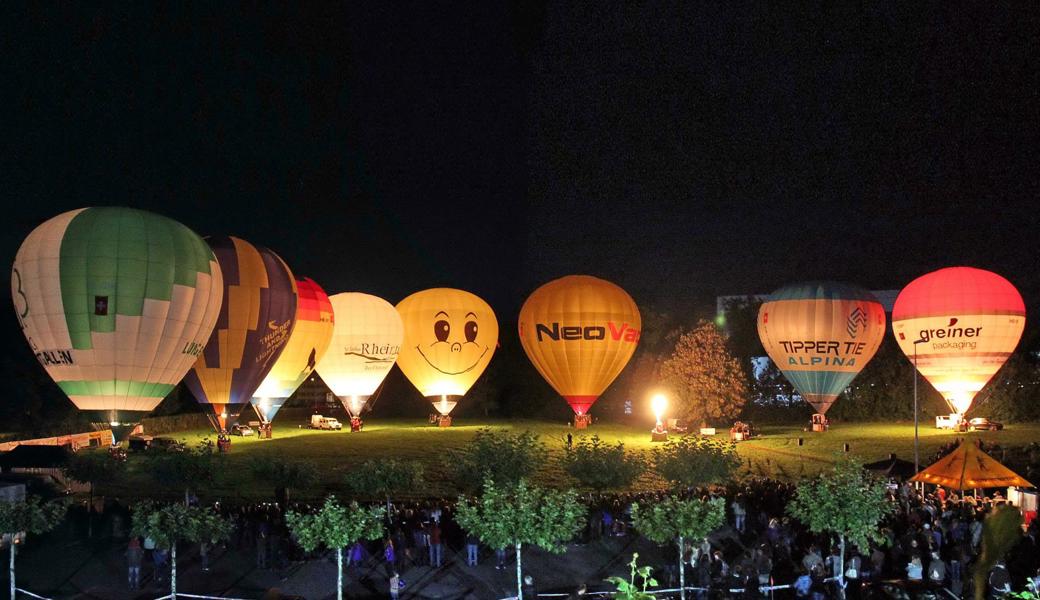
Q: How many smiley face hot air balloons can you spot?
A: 1